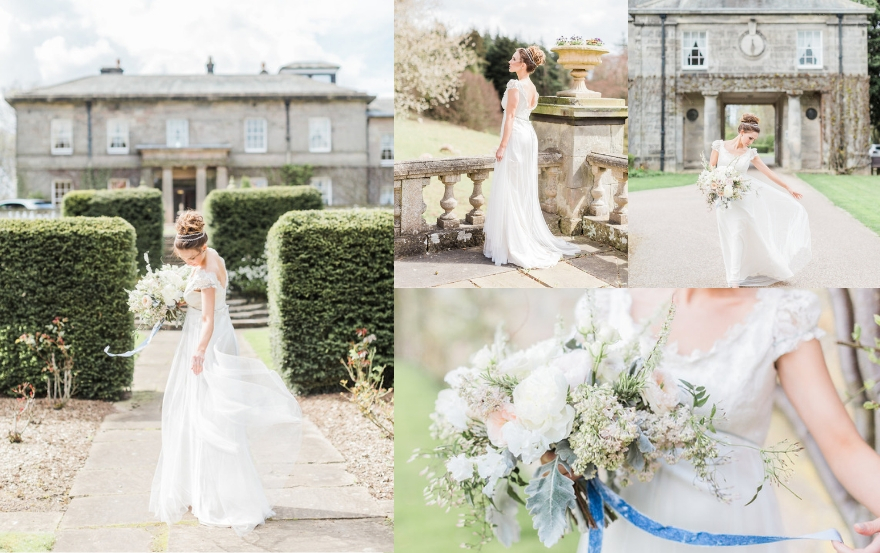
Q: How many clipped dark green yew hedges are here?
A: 4